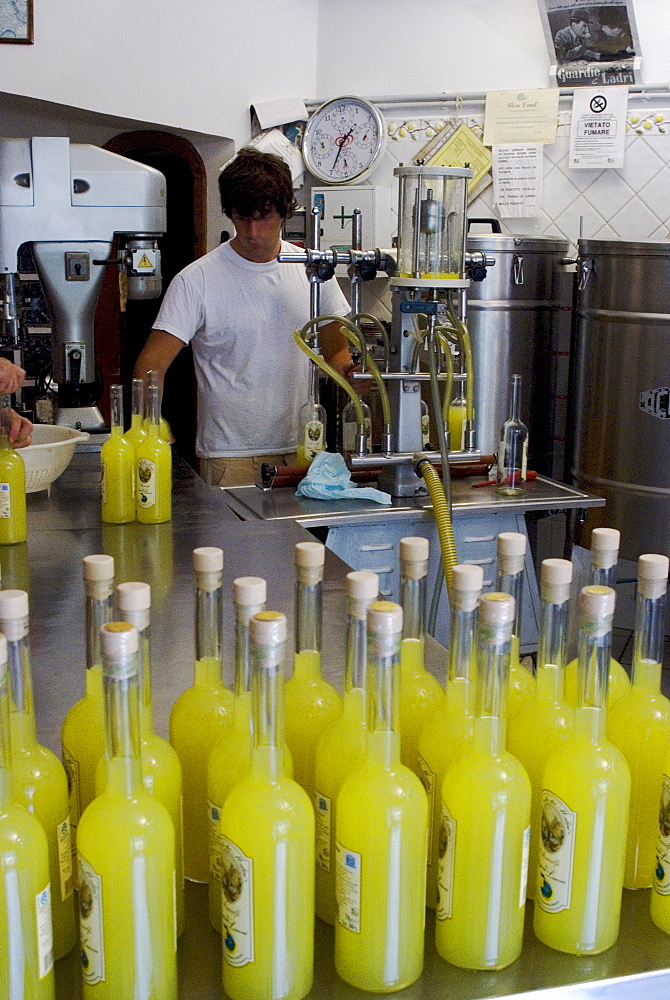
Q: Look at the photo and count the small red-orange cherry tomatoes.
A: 0